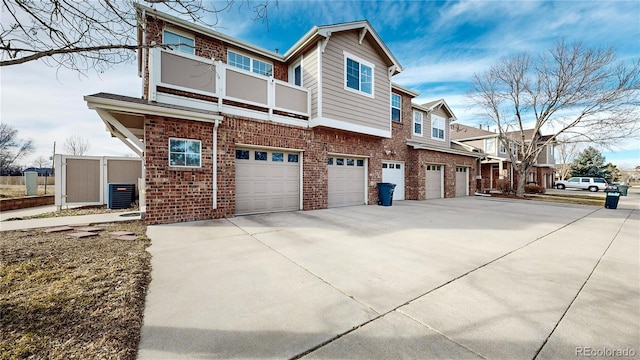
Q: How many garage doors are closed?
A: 5